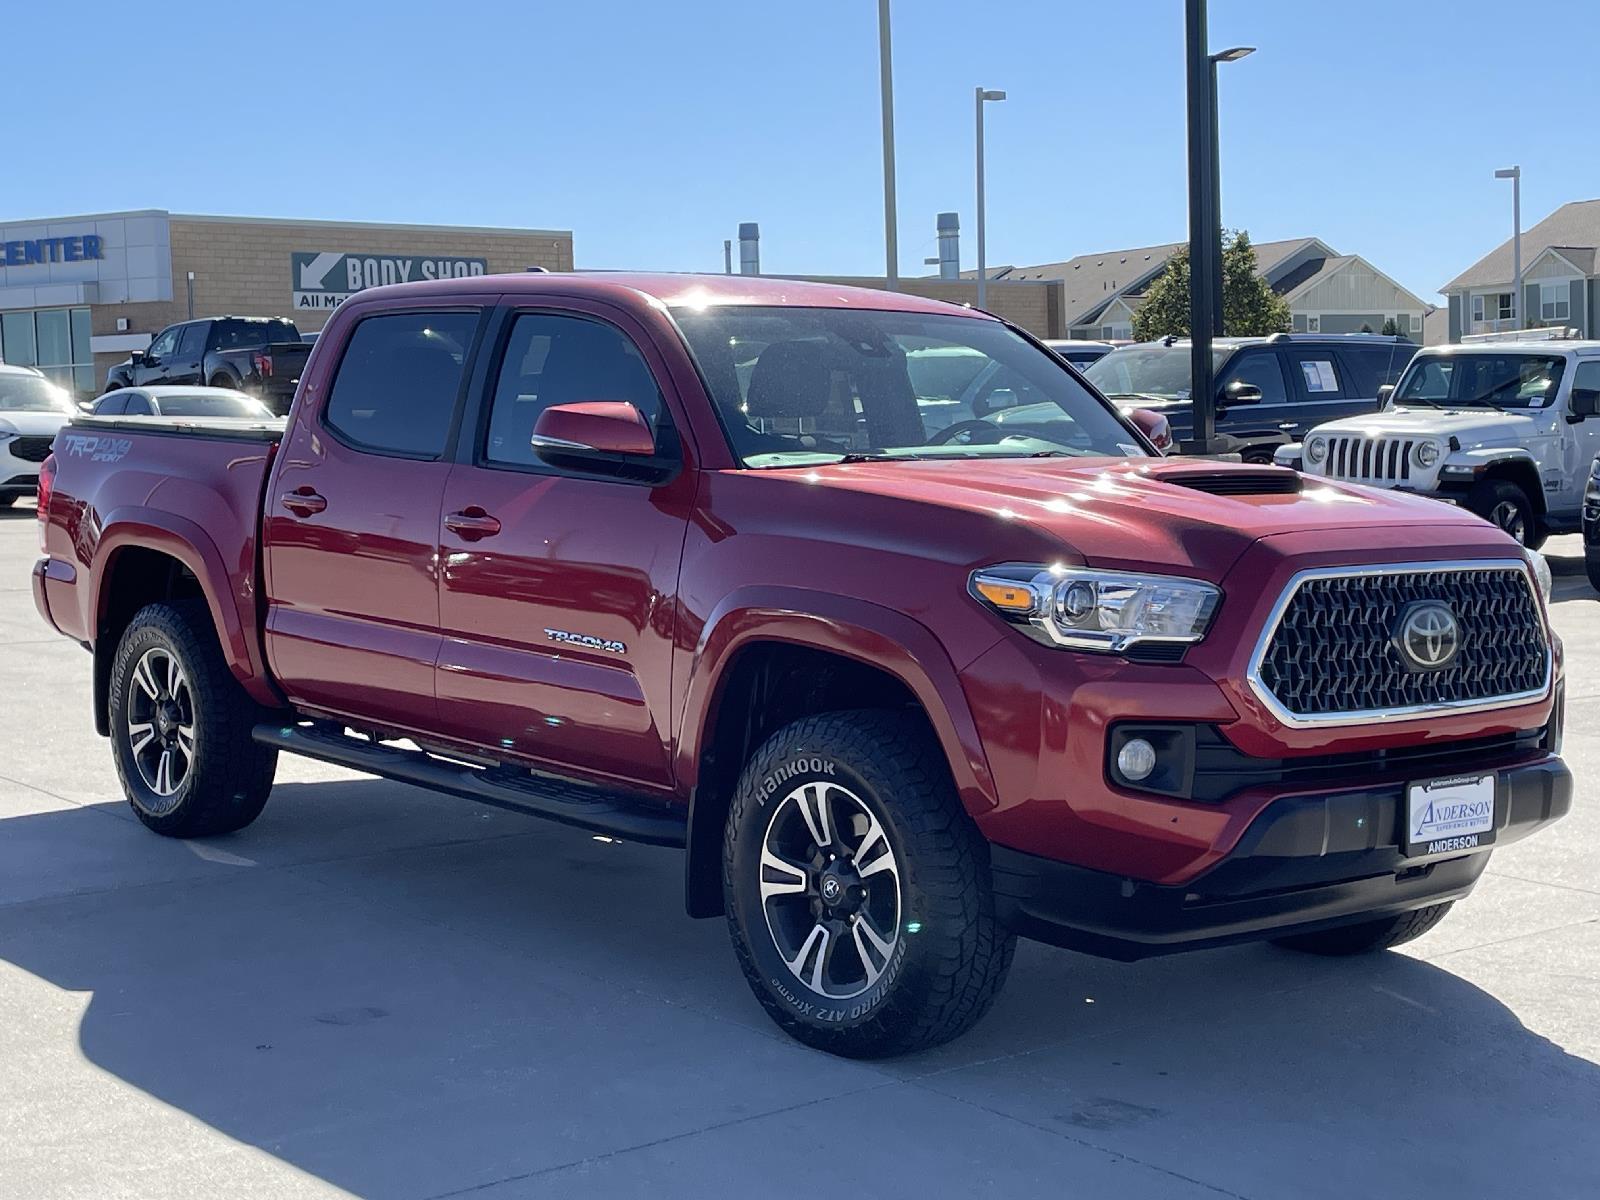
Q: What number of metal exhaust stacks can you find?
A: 2